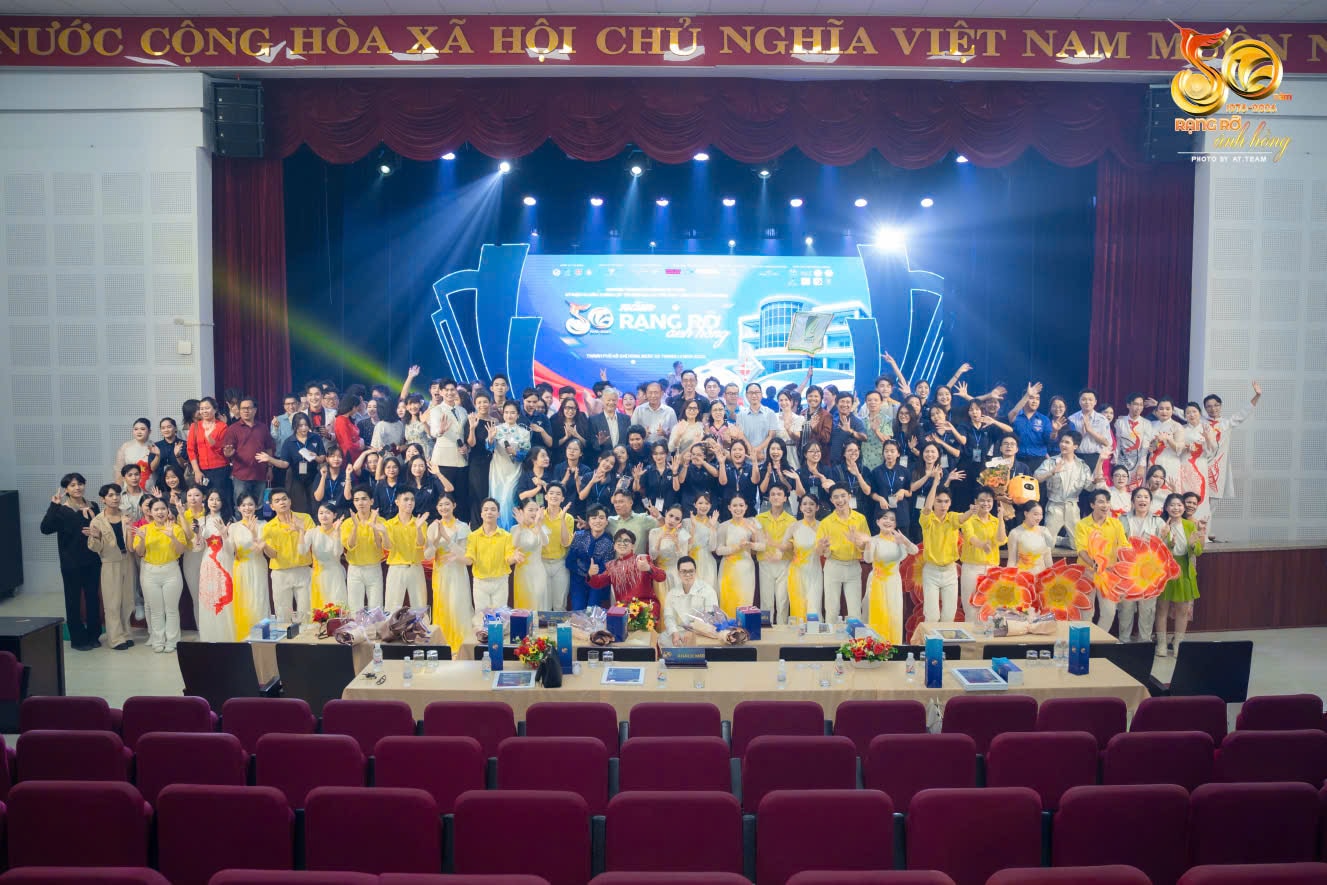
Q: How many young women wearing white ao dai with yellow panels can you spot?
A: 10